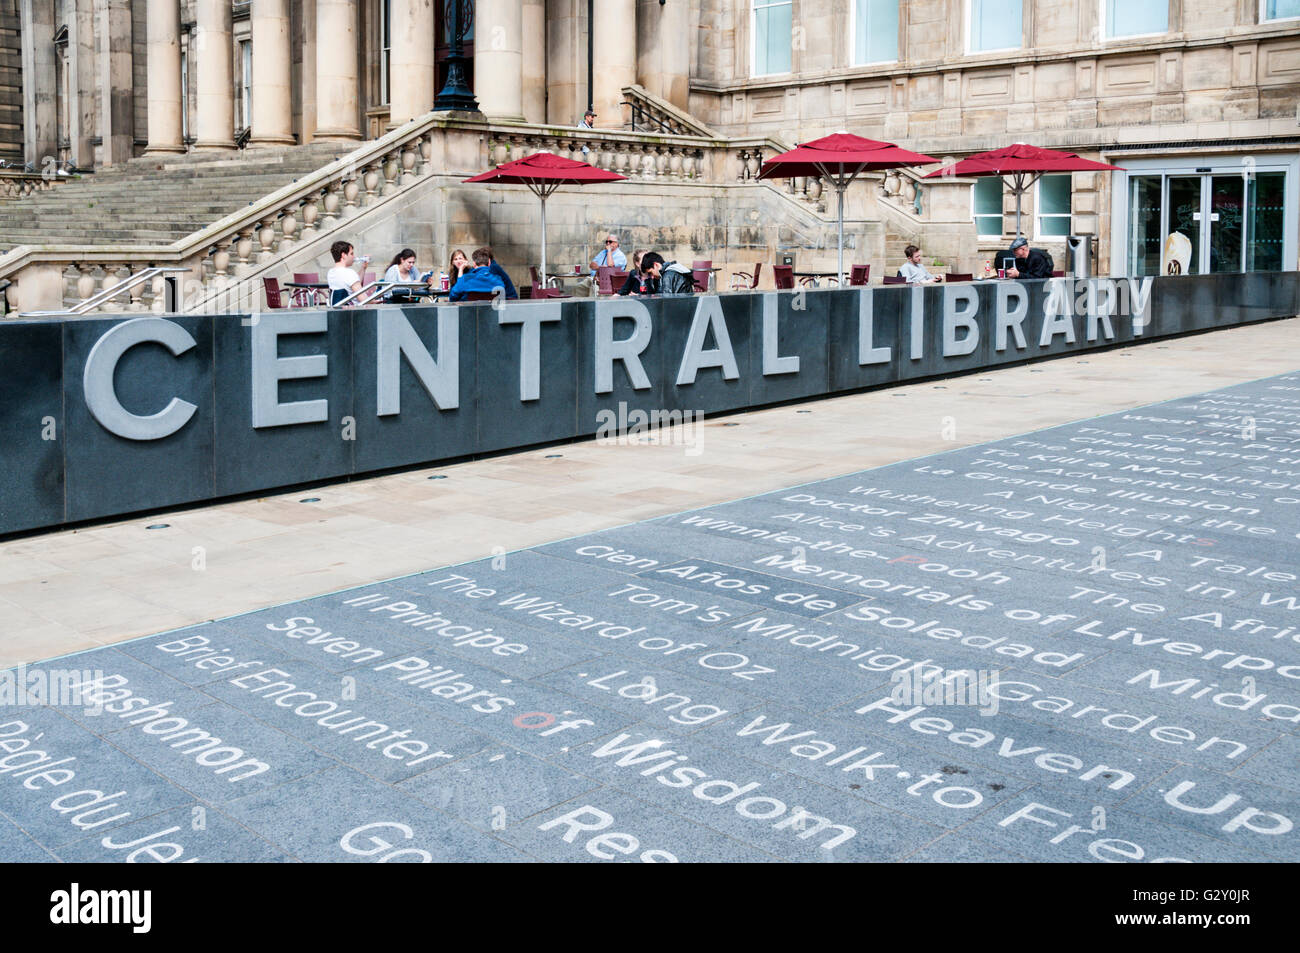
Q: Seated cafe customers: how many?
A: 10